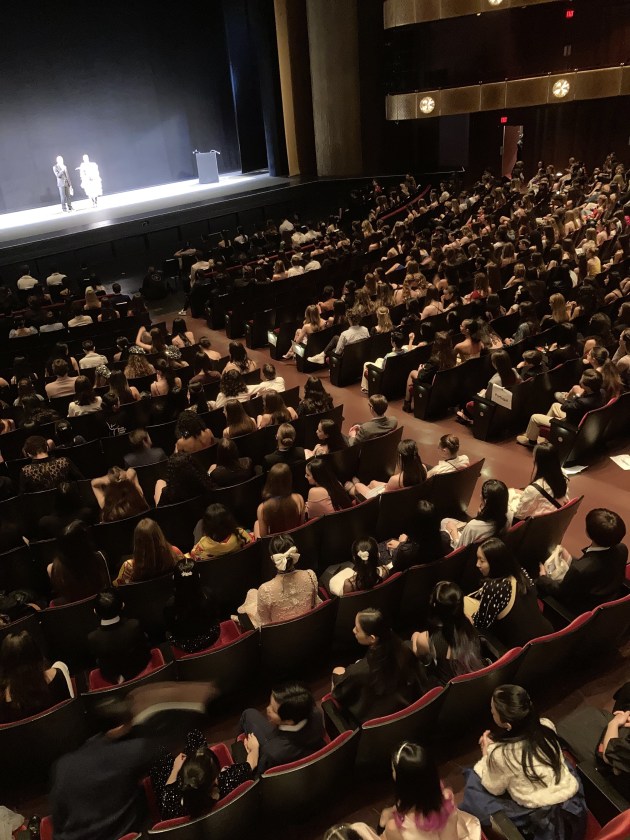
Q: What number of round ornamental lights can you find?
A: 3